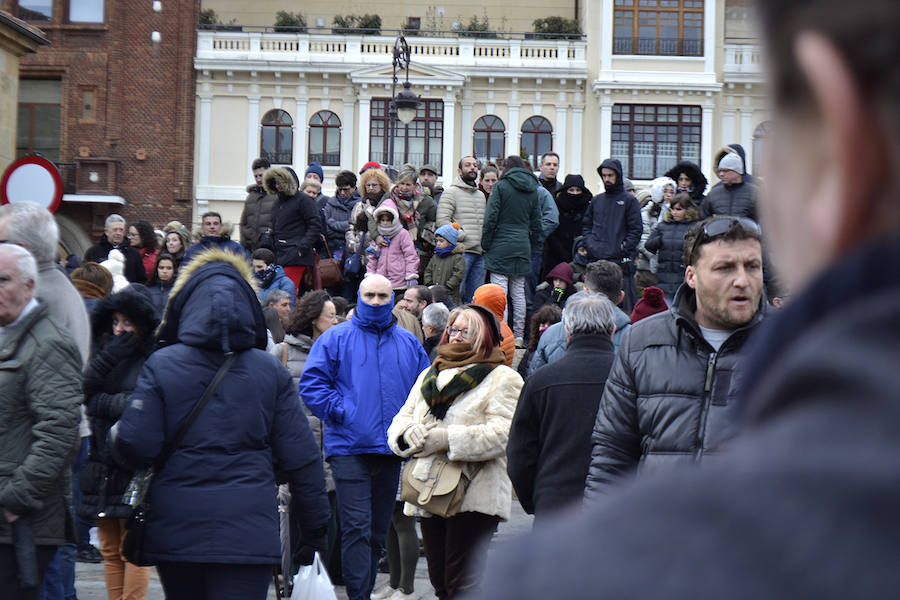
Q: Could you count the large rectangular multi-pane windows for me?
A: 3